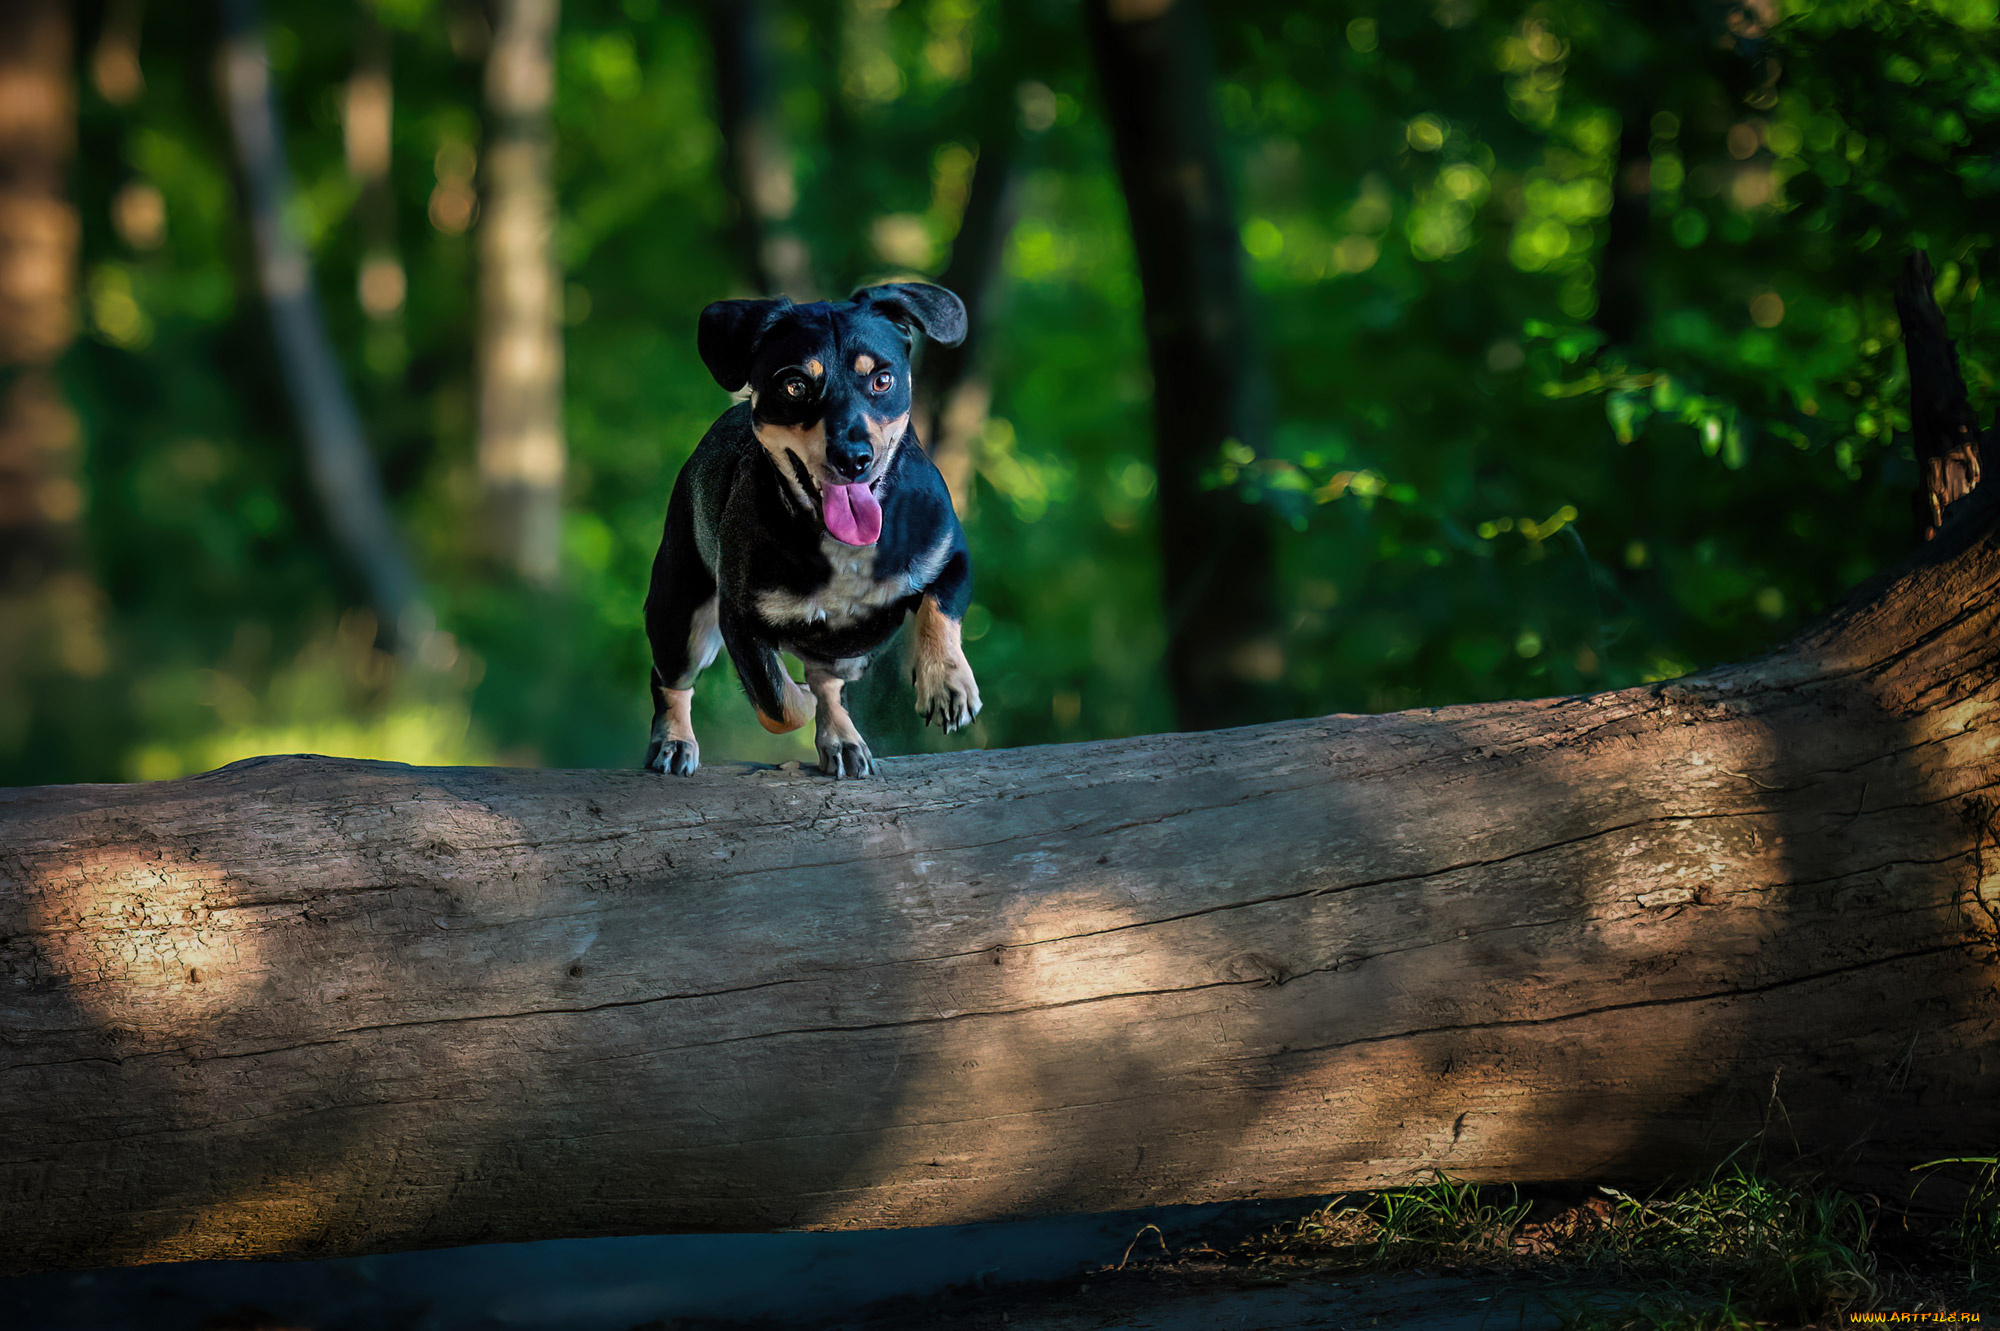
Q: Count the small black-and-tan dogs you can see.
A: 1